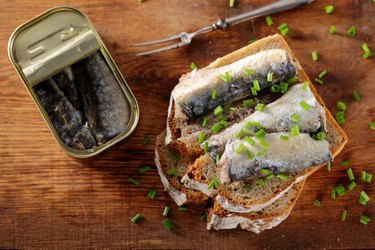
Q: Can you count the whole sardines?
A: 3